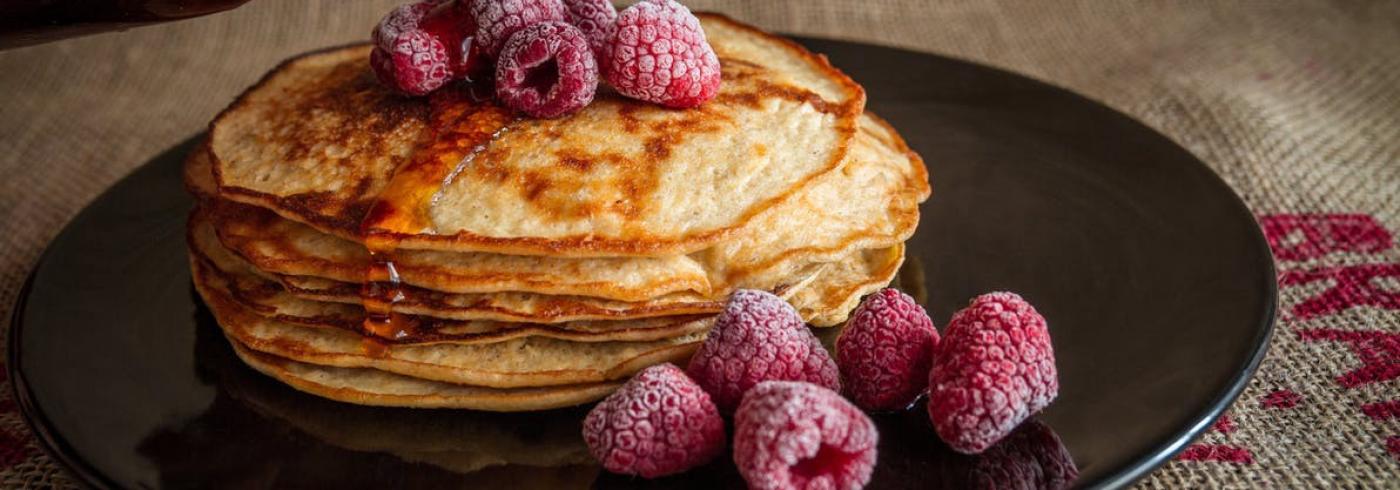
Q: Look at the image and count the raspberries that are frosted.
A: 10